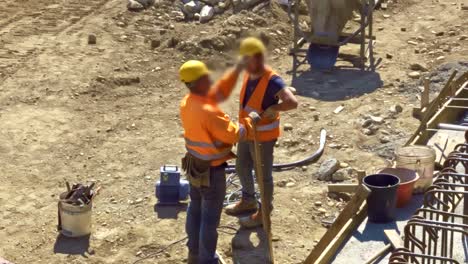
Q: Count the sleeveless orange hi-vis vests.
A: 1